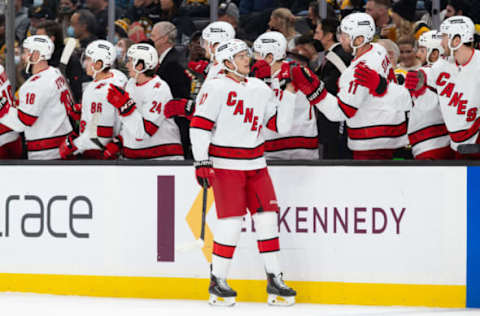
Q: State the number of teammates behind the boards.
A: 9